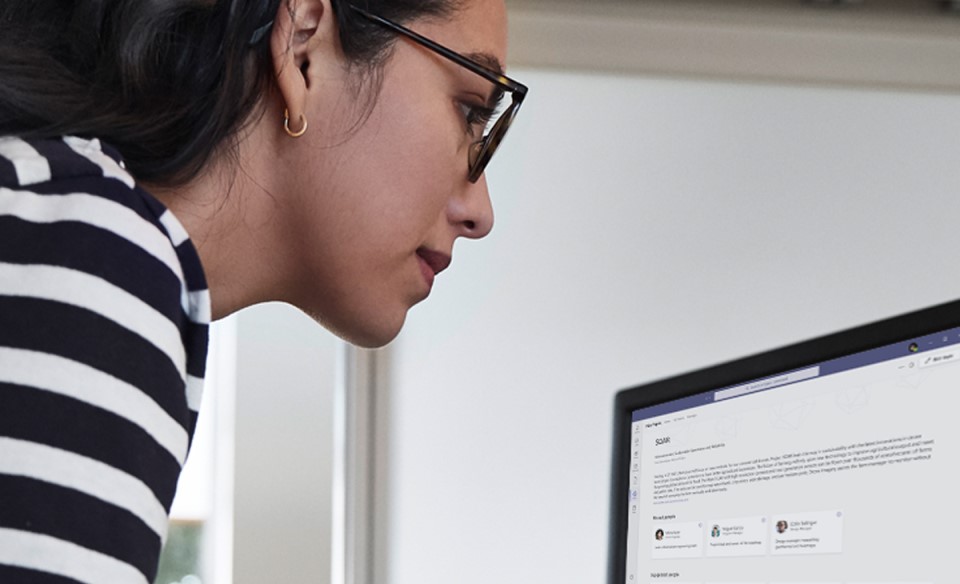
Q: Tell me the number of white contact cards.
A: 3